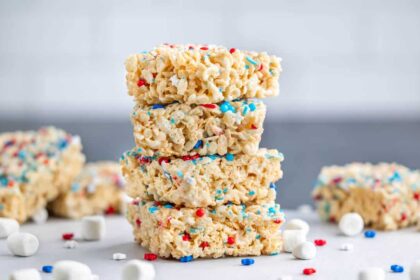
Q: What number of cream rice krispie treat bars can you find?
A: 7